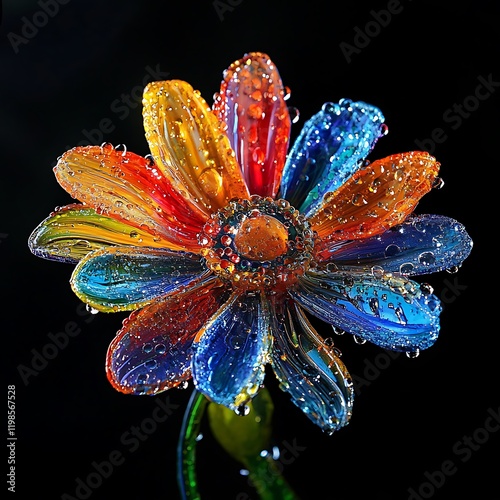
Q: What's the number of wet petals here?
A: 12